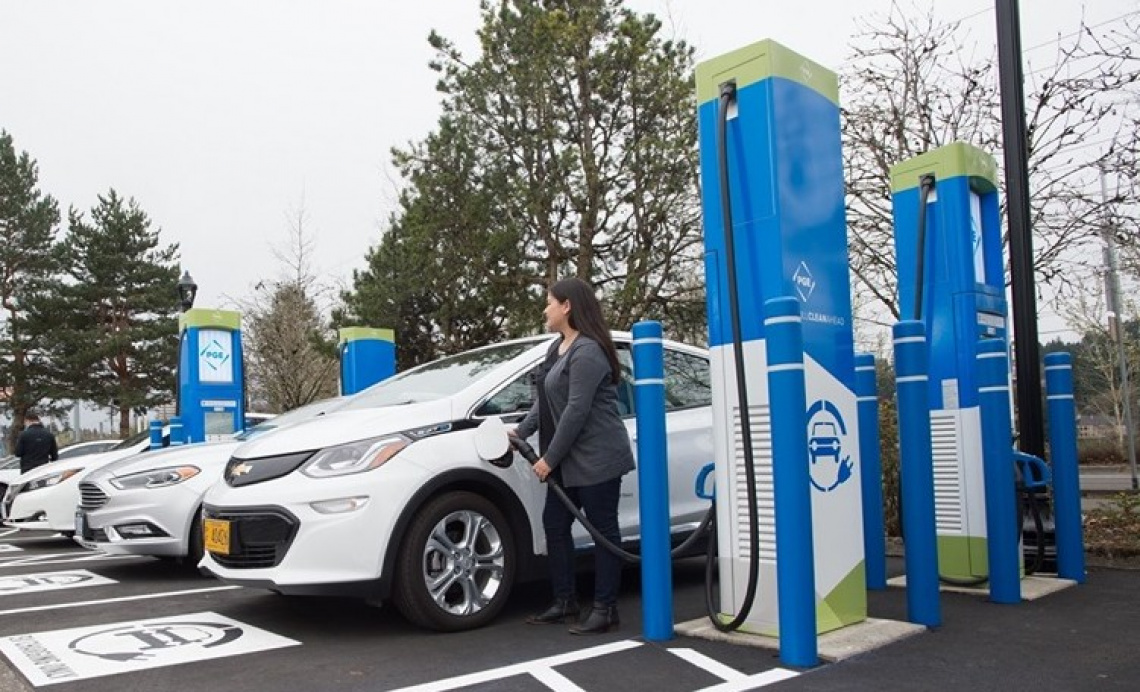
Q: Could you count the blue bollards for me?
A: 8